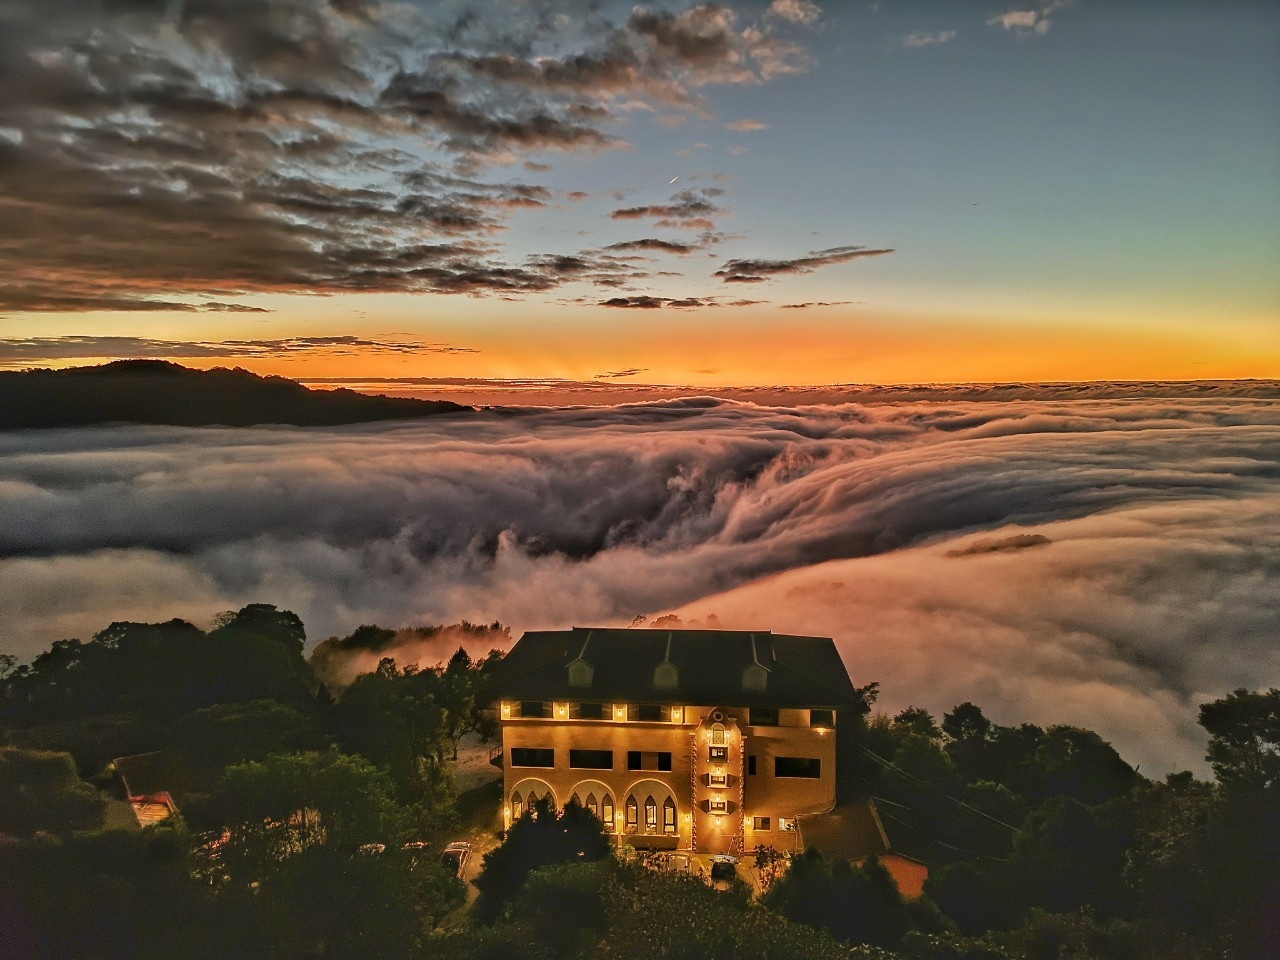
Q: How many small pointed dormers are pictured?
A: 3